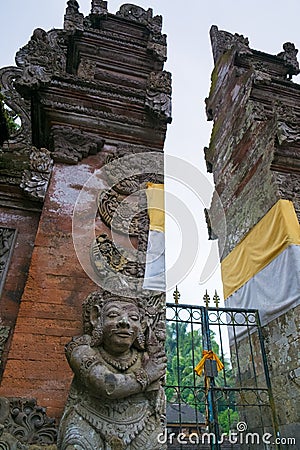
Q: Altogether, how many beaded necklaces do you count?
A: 1